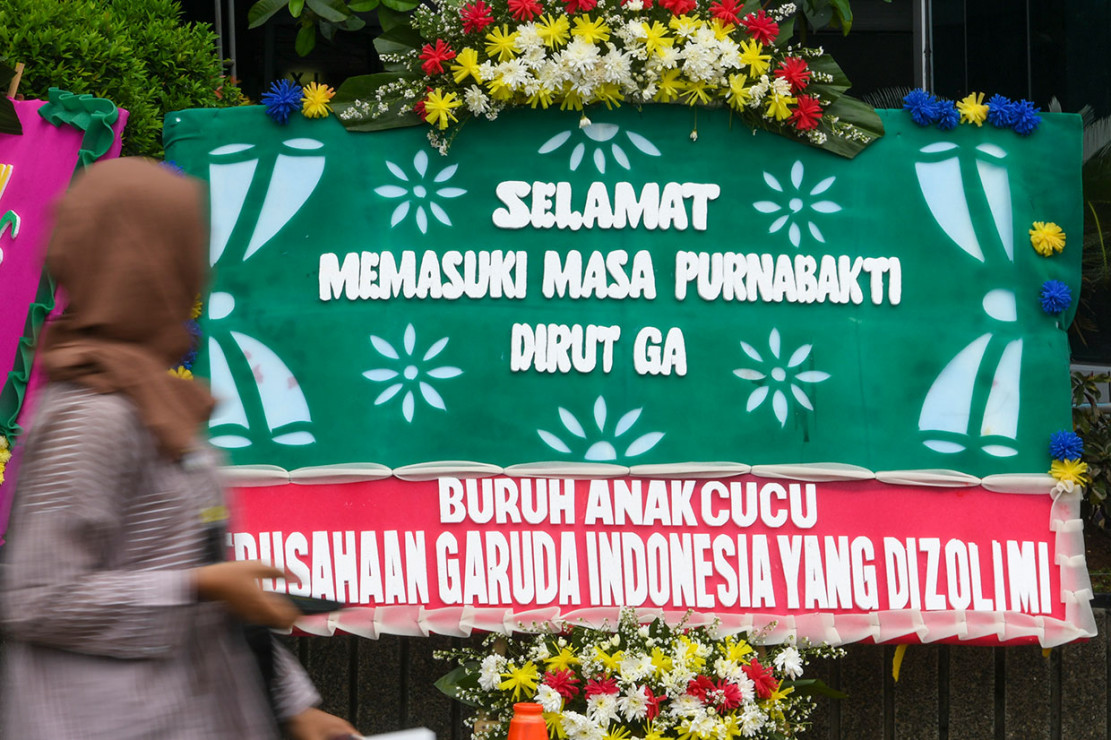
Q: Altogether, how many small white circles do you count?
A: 4